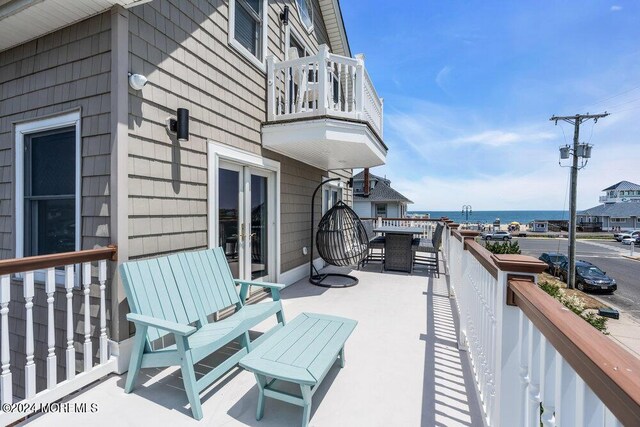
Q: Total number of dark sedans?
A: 2